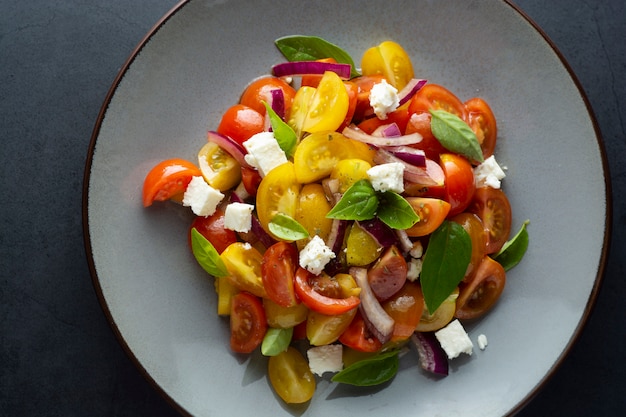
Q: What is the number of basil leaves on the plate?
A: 11